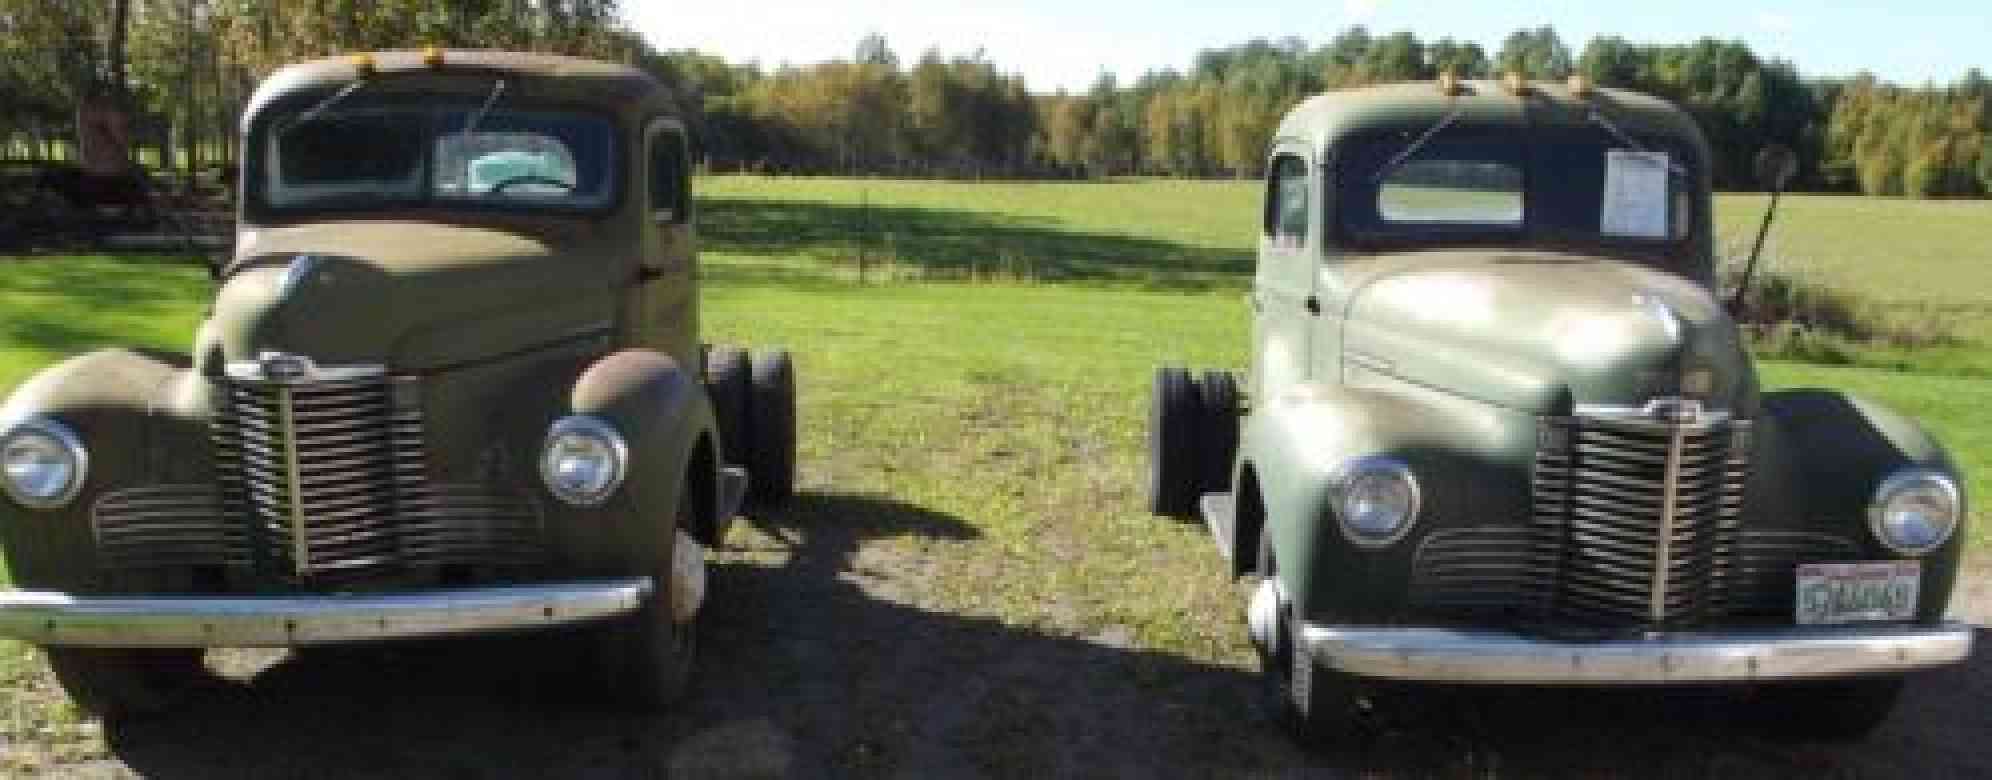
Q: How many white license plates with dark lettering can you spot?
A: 1